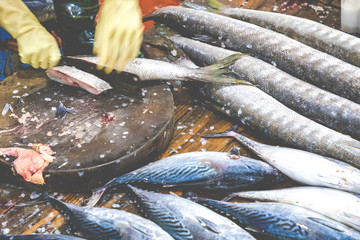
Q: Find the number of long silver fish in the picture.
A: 4